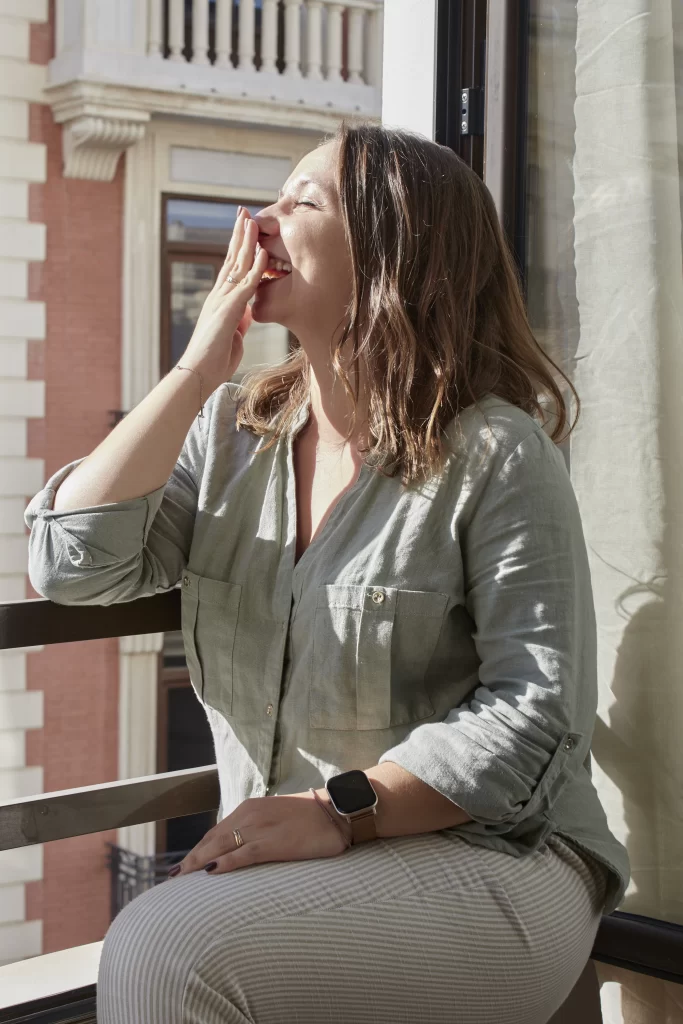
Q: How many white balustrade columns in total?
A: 10